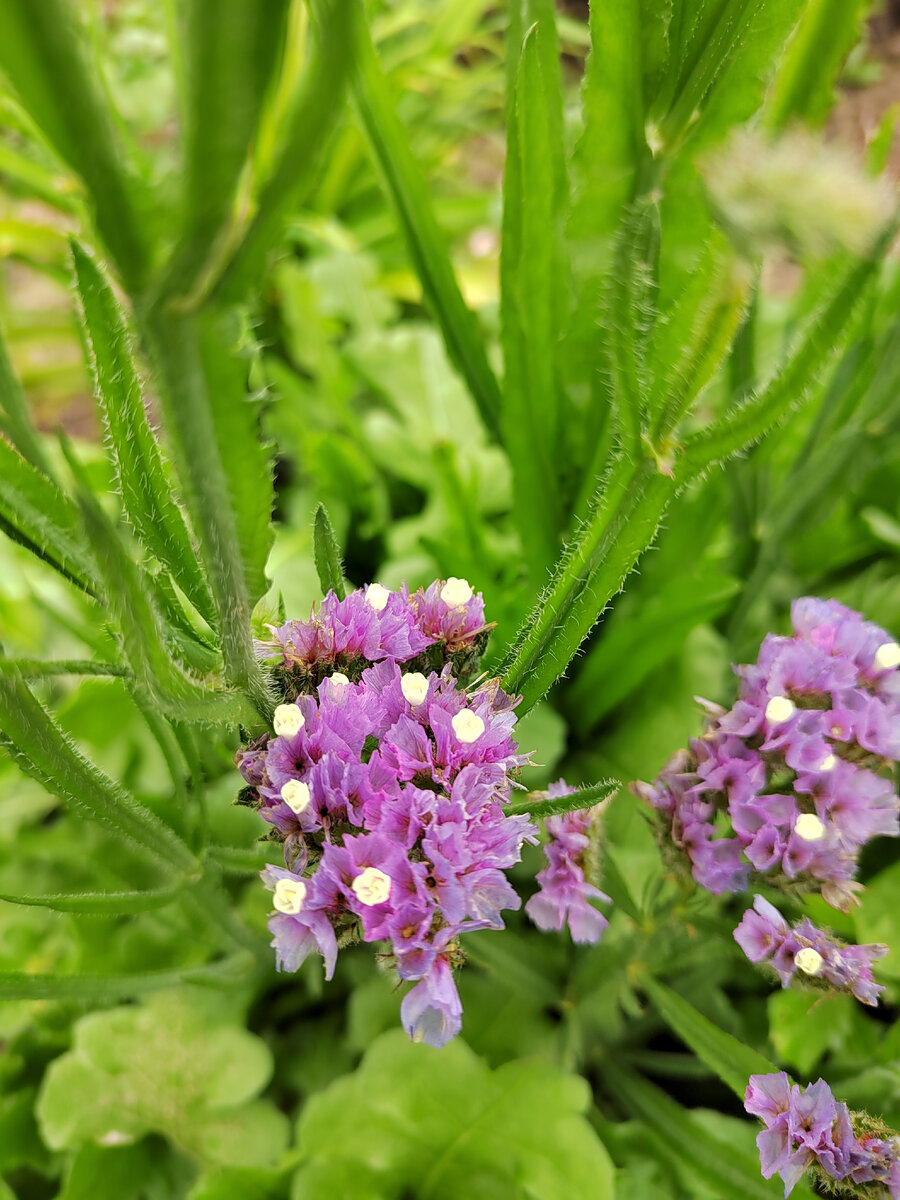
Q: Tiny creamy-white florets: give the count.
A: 14